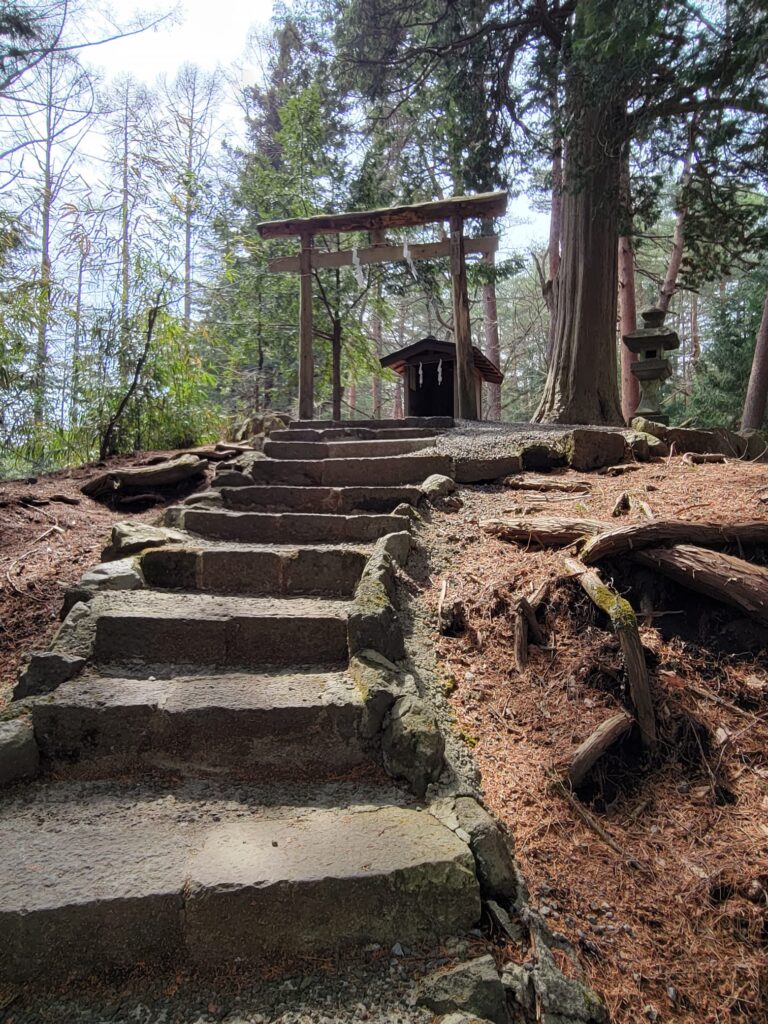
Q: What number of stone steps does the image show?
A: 10